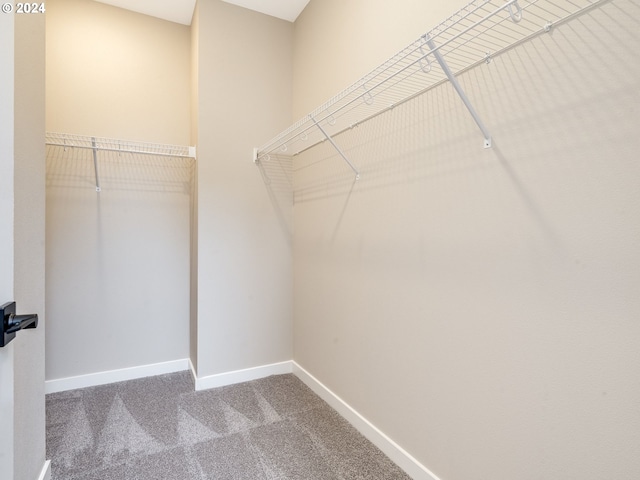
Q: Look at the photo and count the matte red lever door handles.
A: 0